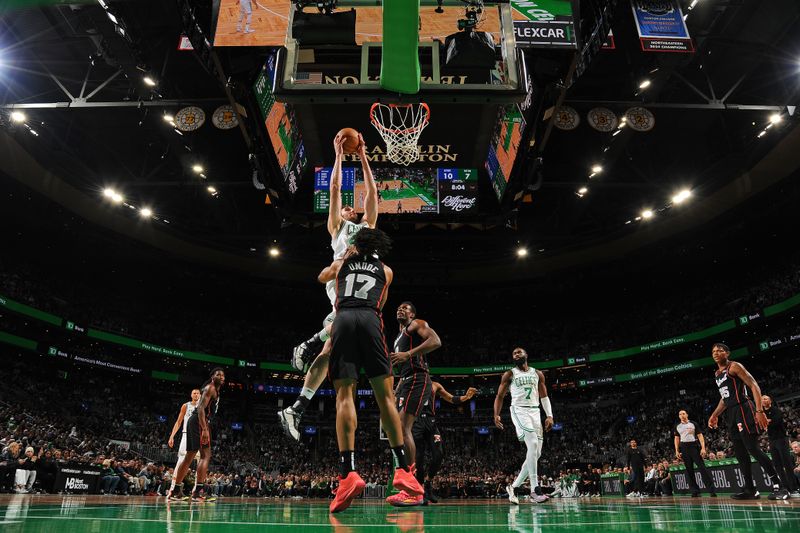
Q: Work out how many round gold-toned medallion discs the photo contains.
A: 5